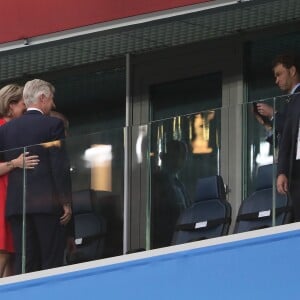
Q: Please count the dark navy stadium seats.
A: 3